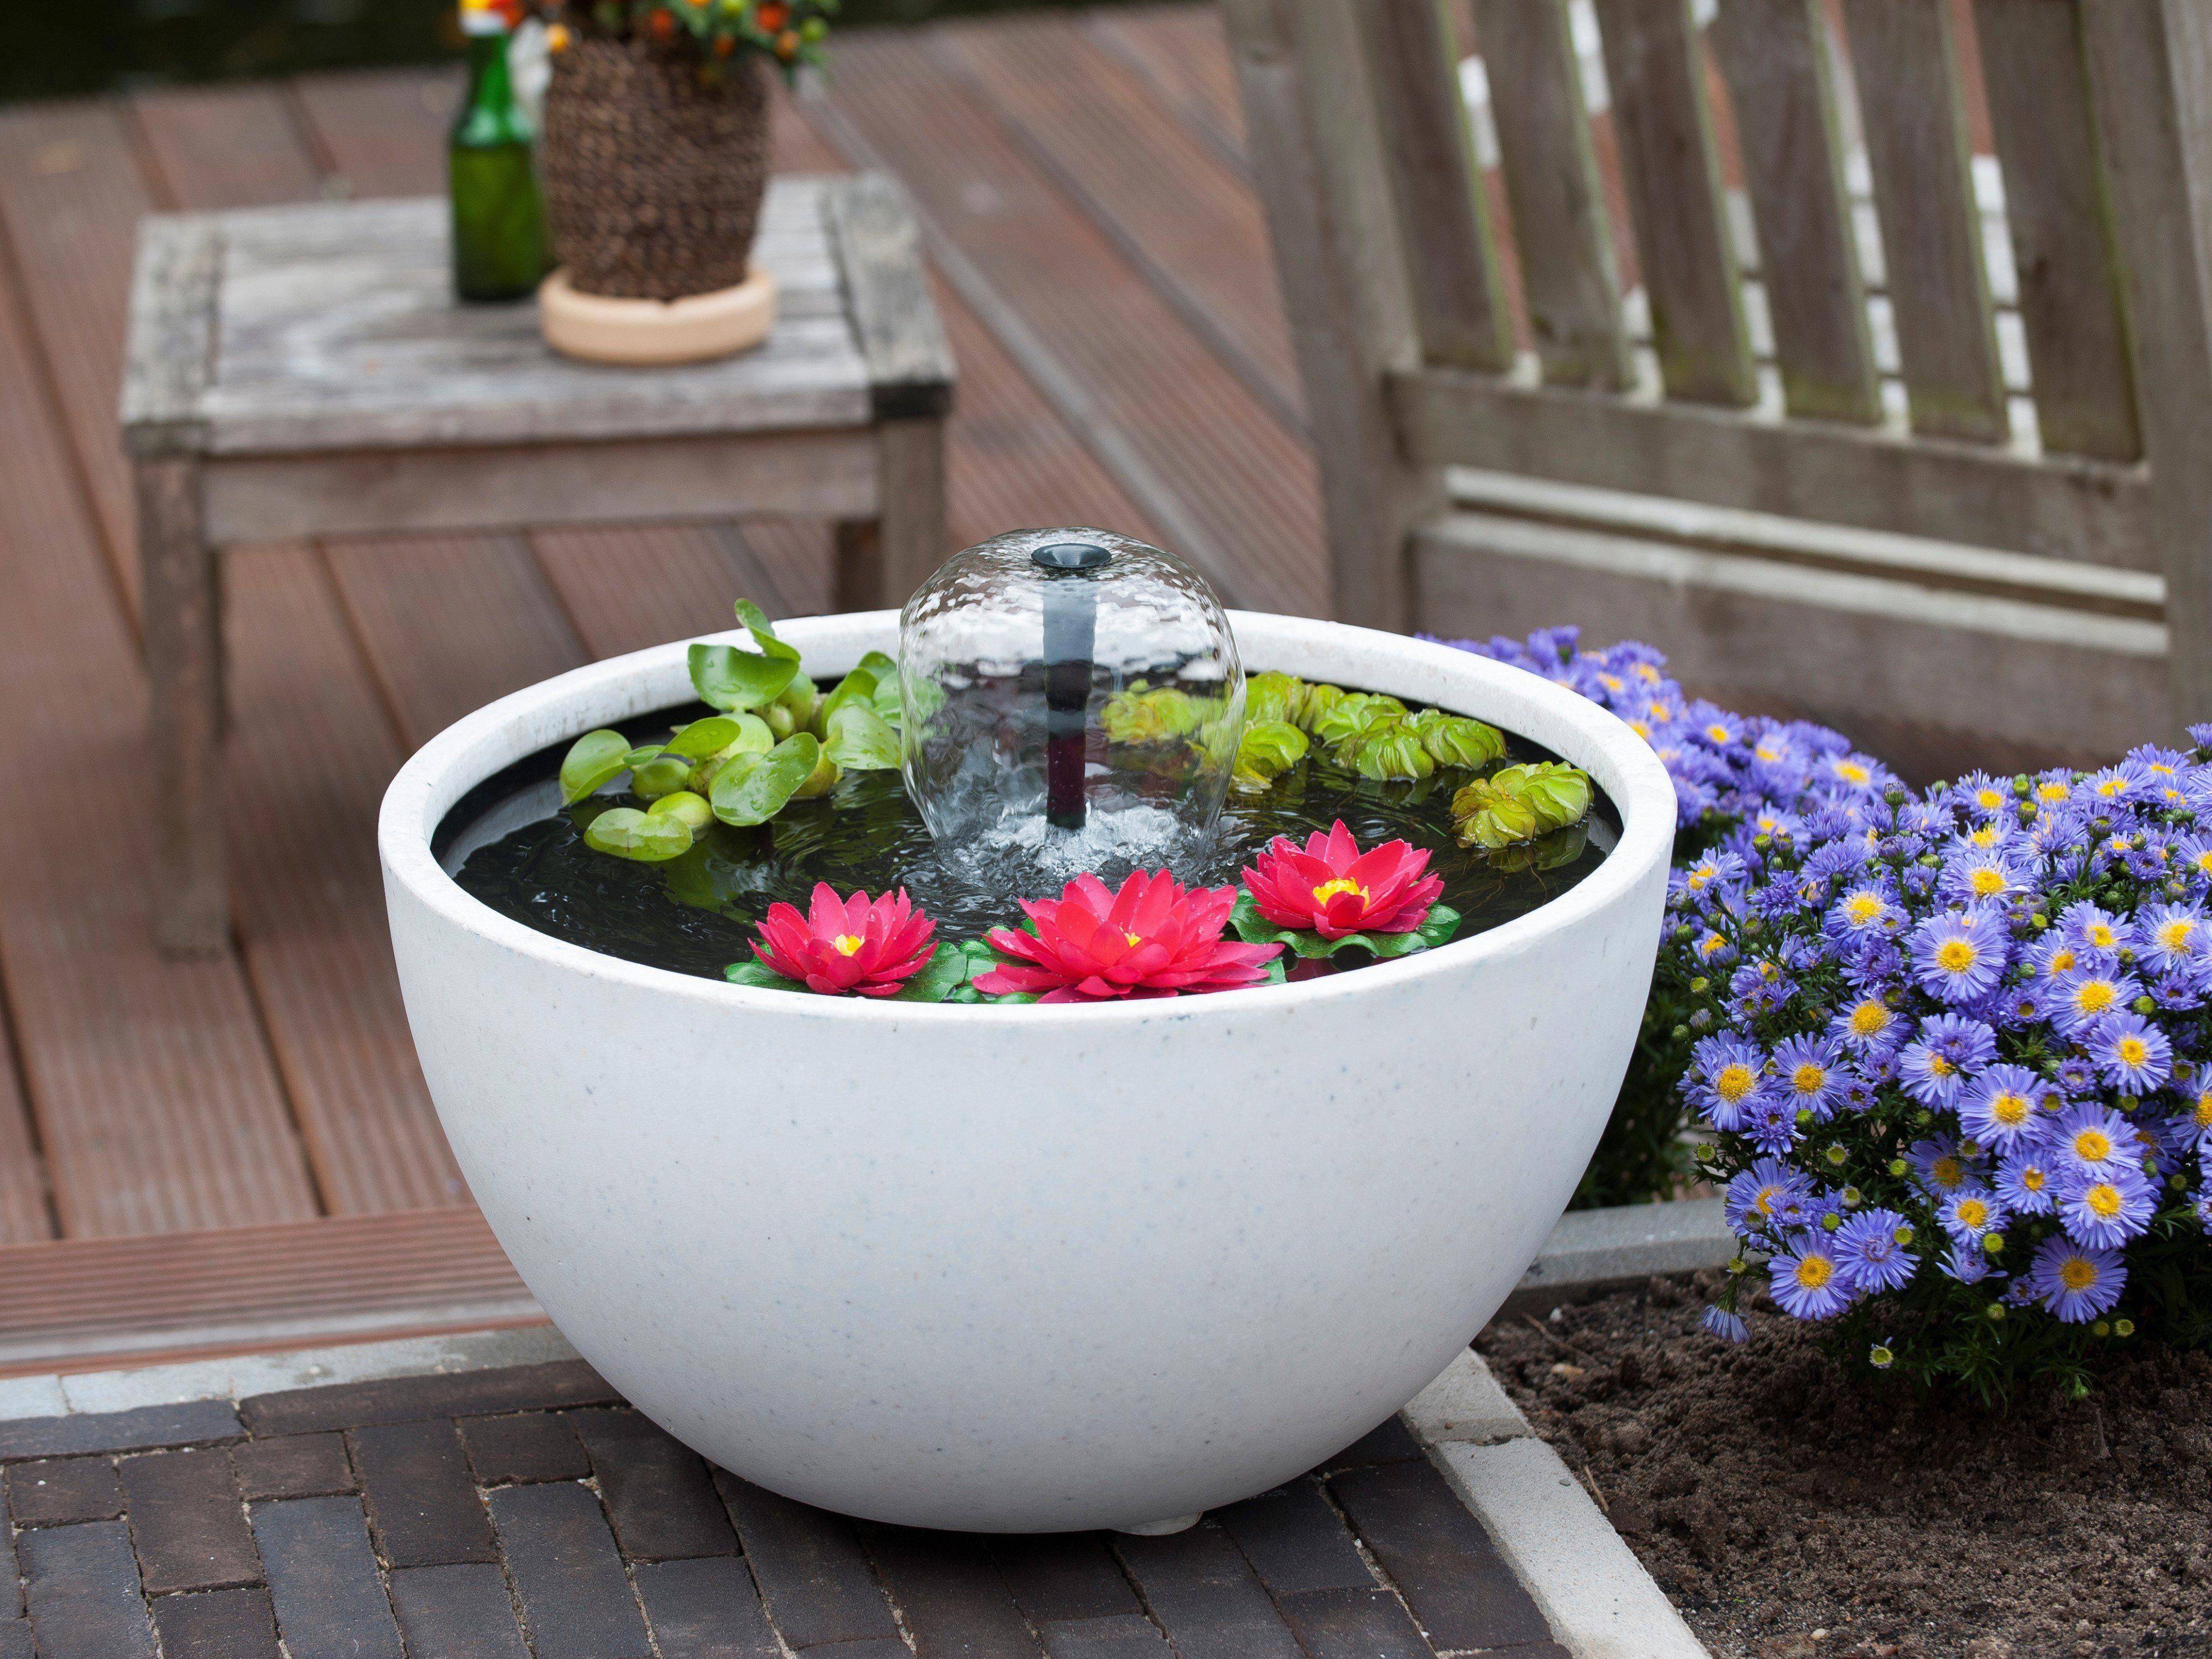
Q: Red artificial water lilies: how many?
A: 3